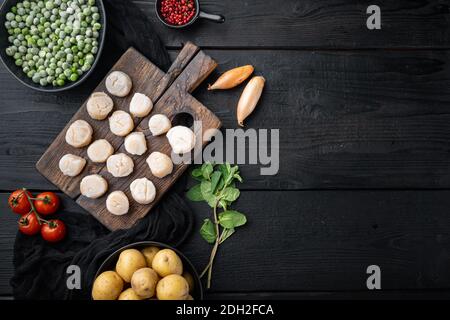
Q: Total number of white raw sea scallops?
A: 15